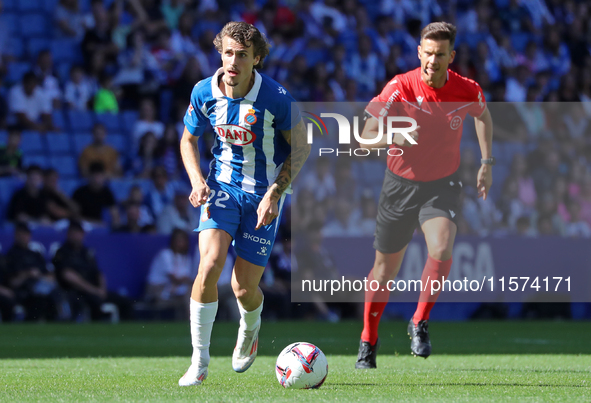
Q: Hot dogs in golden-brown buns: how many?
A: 0